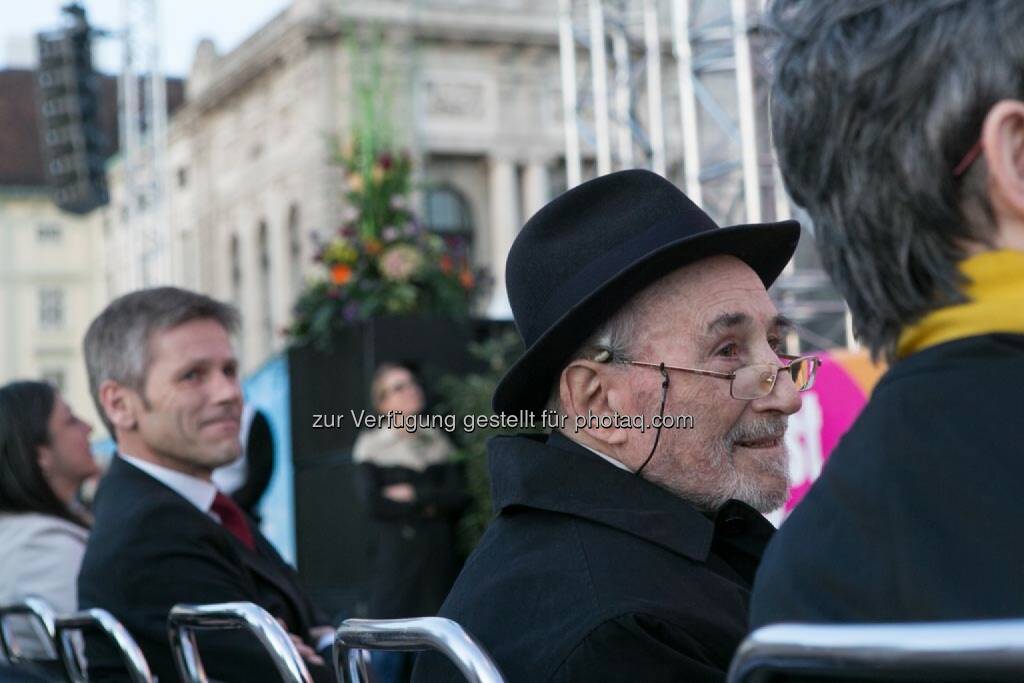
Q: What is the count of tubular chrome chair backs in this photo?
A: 5